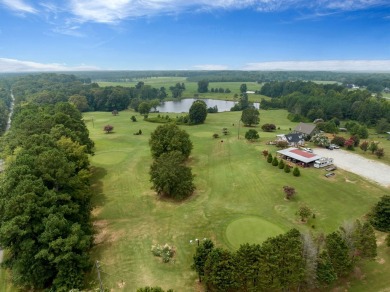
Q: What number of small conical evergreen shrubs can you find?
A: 5